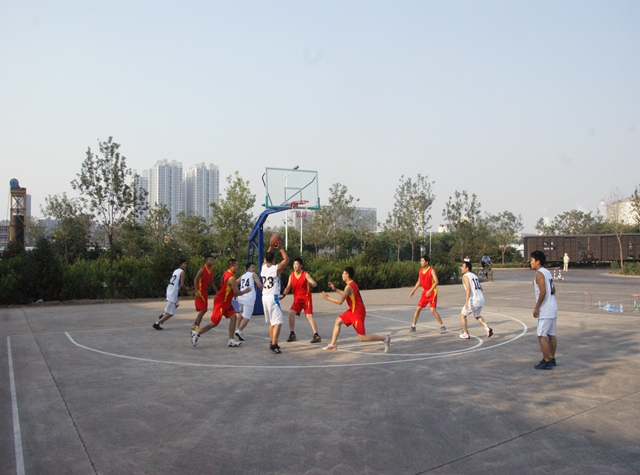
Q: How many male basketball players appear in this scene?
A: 10